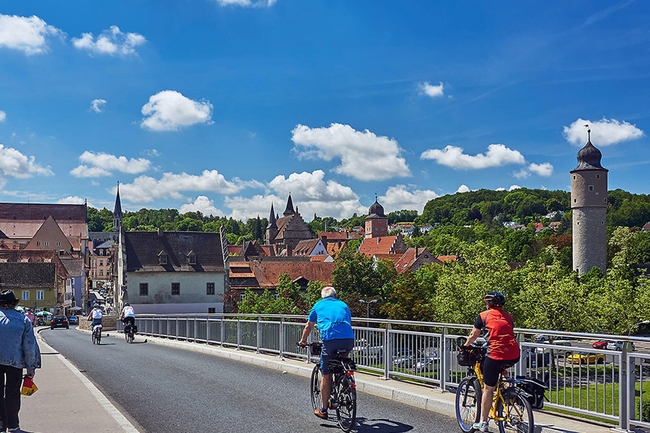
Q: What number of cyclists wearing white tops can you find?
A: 2